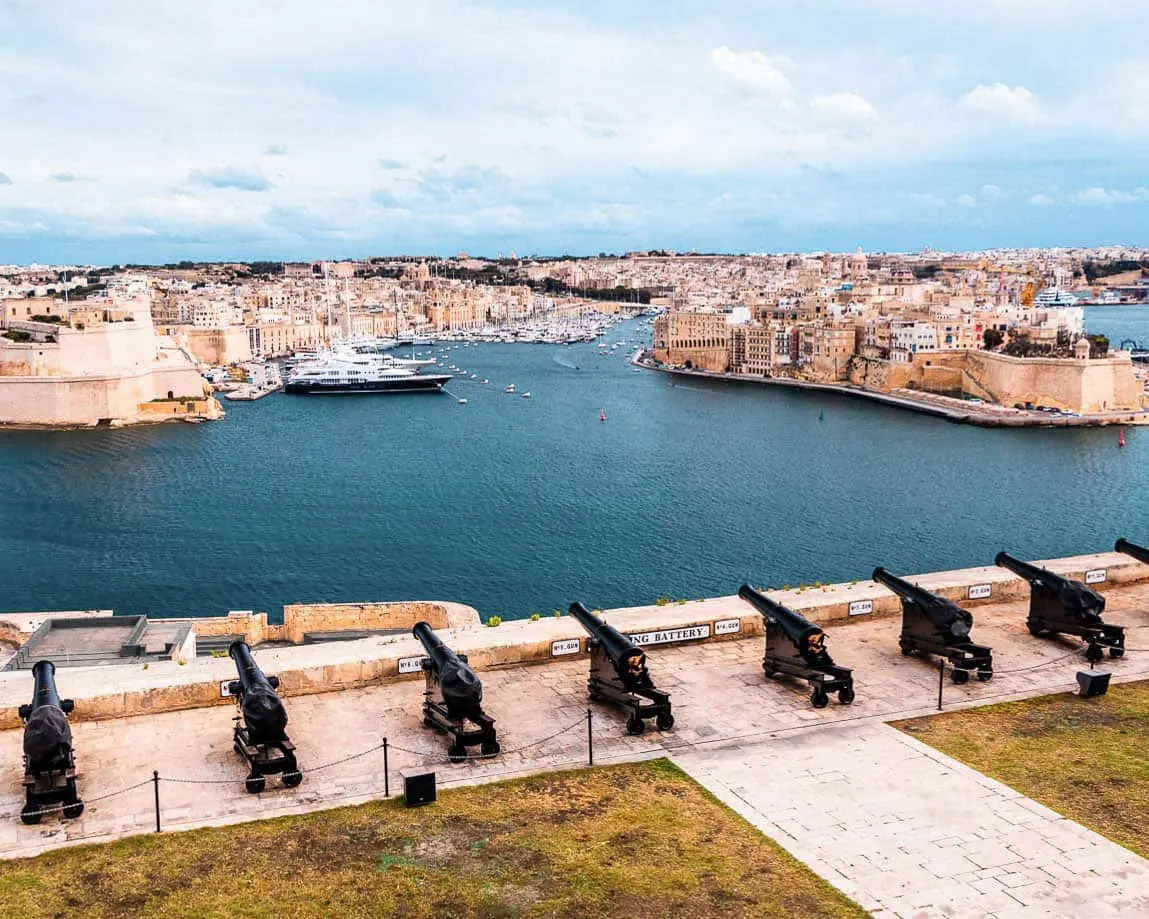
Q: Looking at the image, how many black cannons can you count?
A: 8